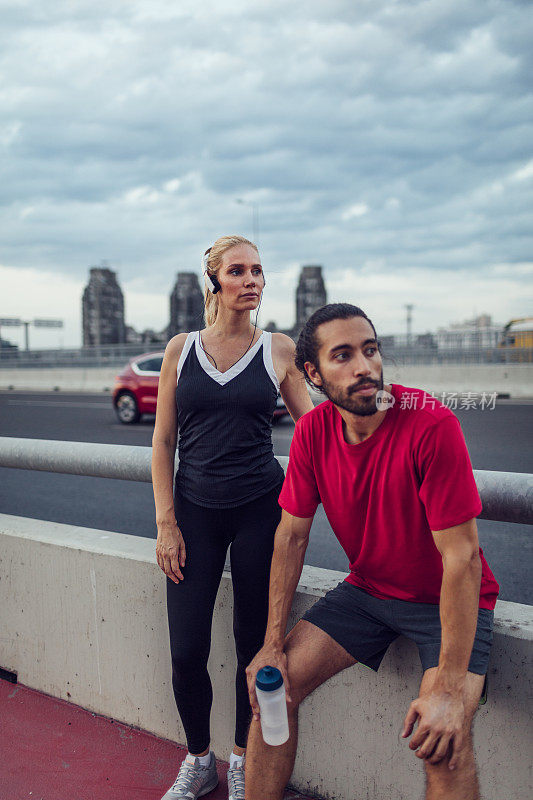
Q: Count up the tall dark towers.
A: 3